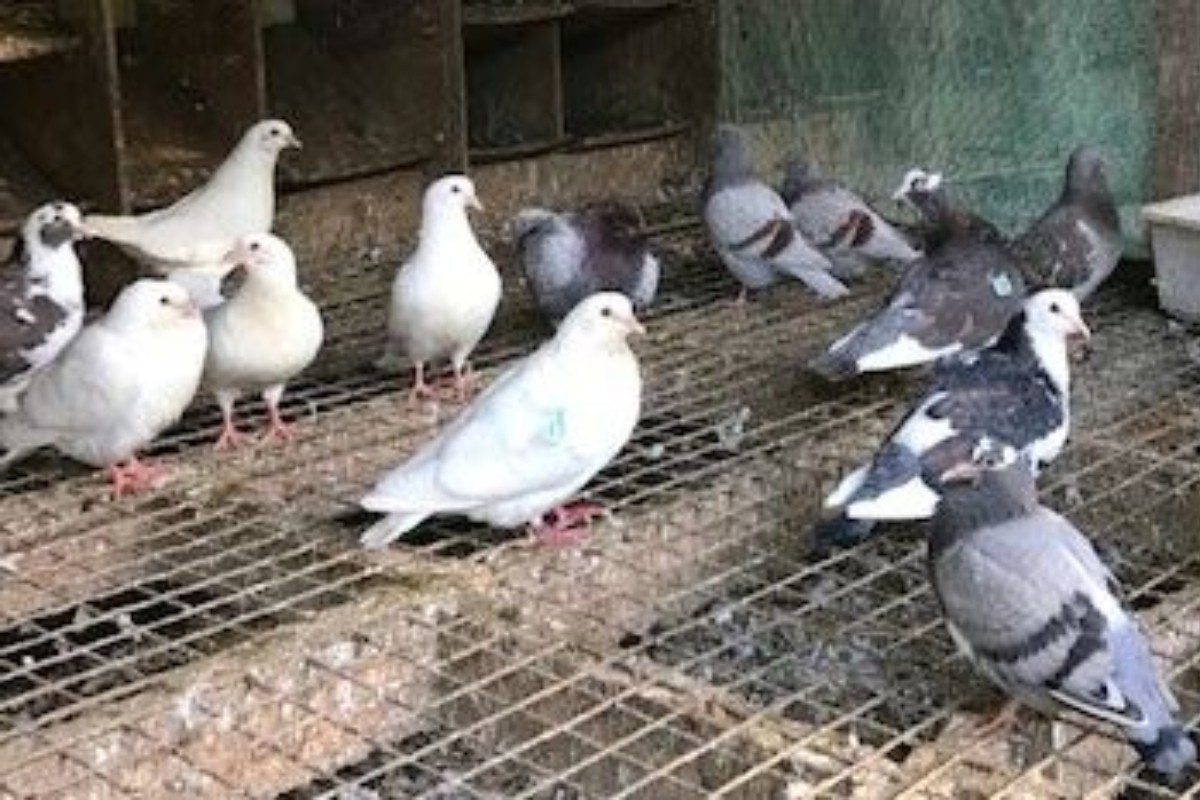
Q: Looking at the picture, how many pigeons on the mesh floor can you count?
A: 13